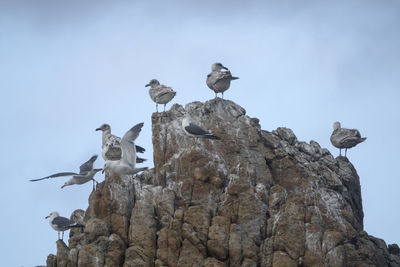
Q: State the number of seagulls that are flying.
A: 2